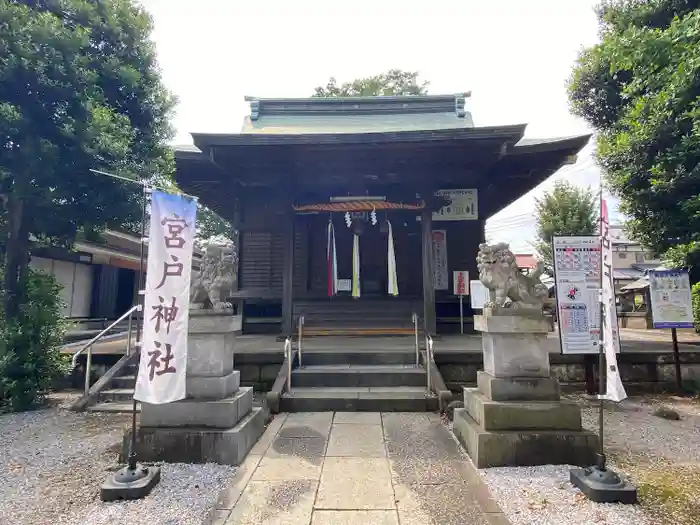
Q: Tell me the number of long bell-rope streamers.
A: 3